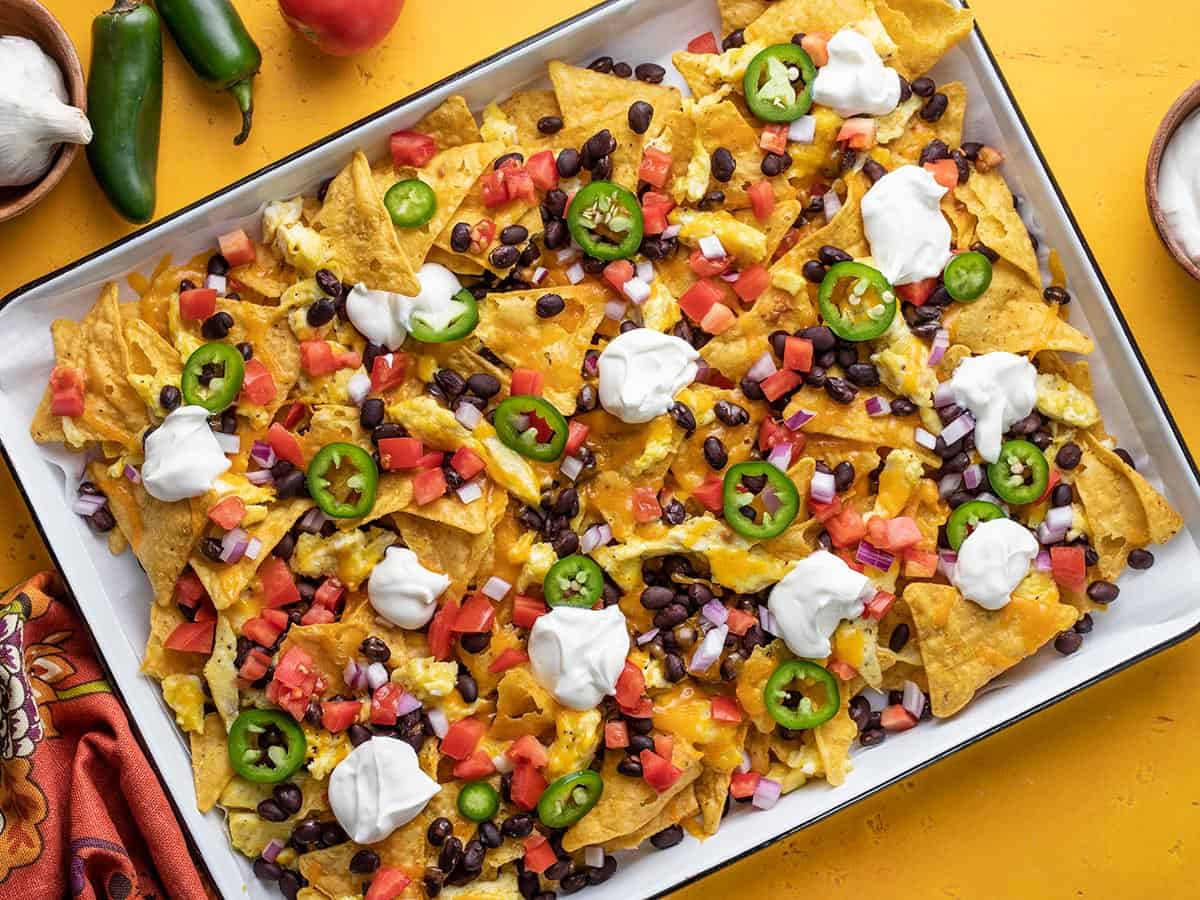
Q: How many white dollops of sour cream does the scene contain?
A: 11